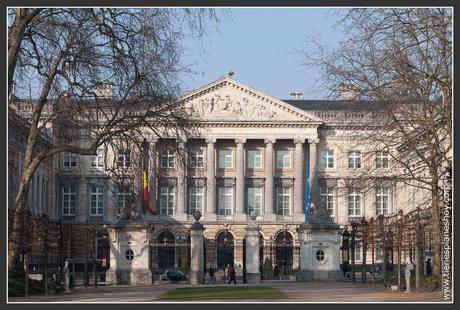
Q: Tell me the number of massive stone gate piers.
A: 2